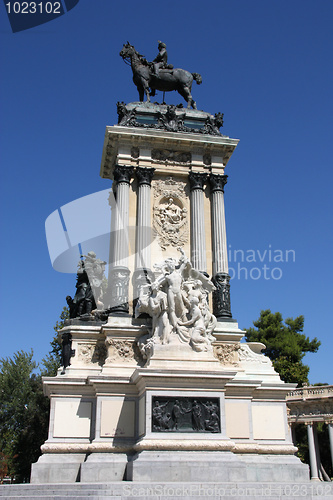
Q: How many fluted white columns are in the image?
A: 4